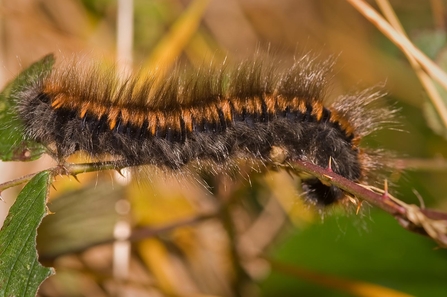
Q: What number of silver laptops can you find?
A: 0